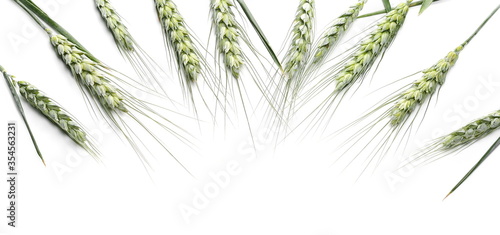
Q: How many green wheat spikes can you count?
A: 10